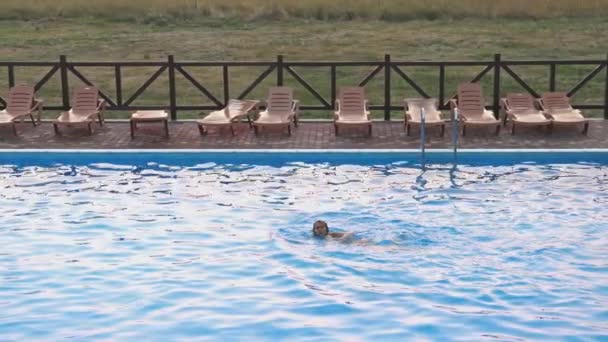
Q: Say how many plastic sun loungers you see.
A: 9